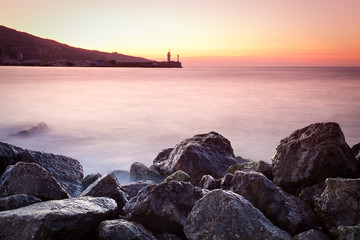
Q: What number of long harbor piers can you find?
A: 1